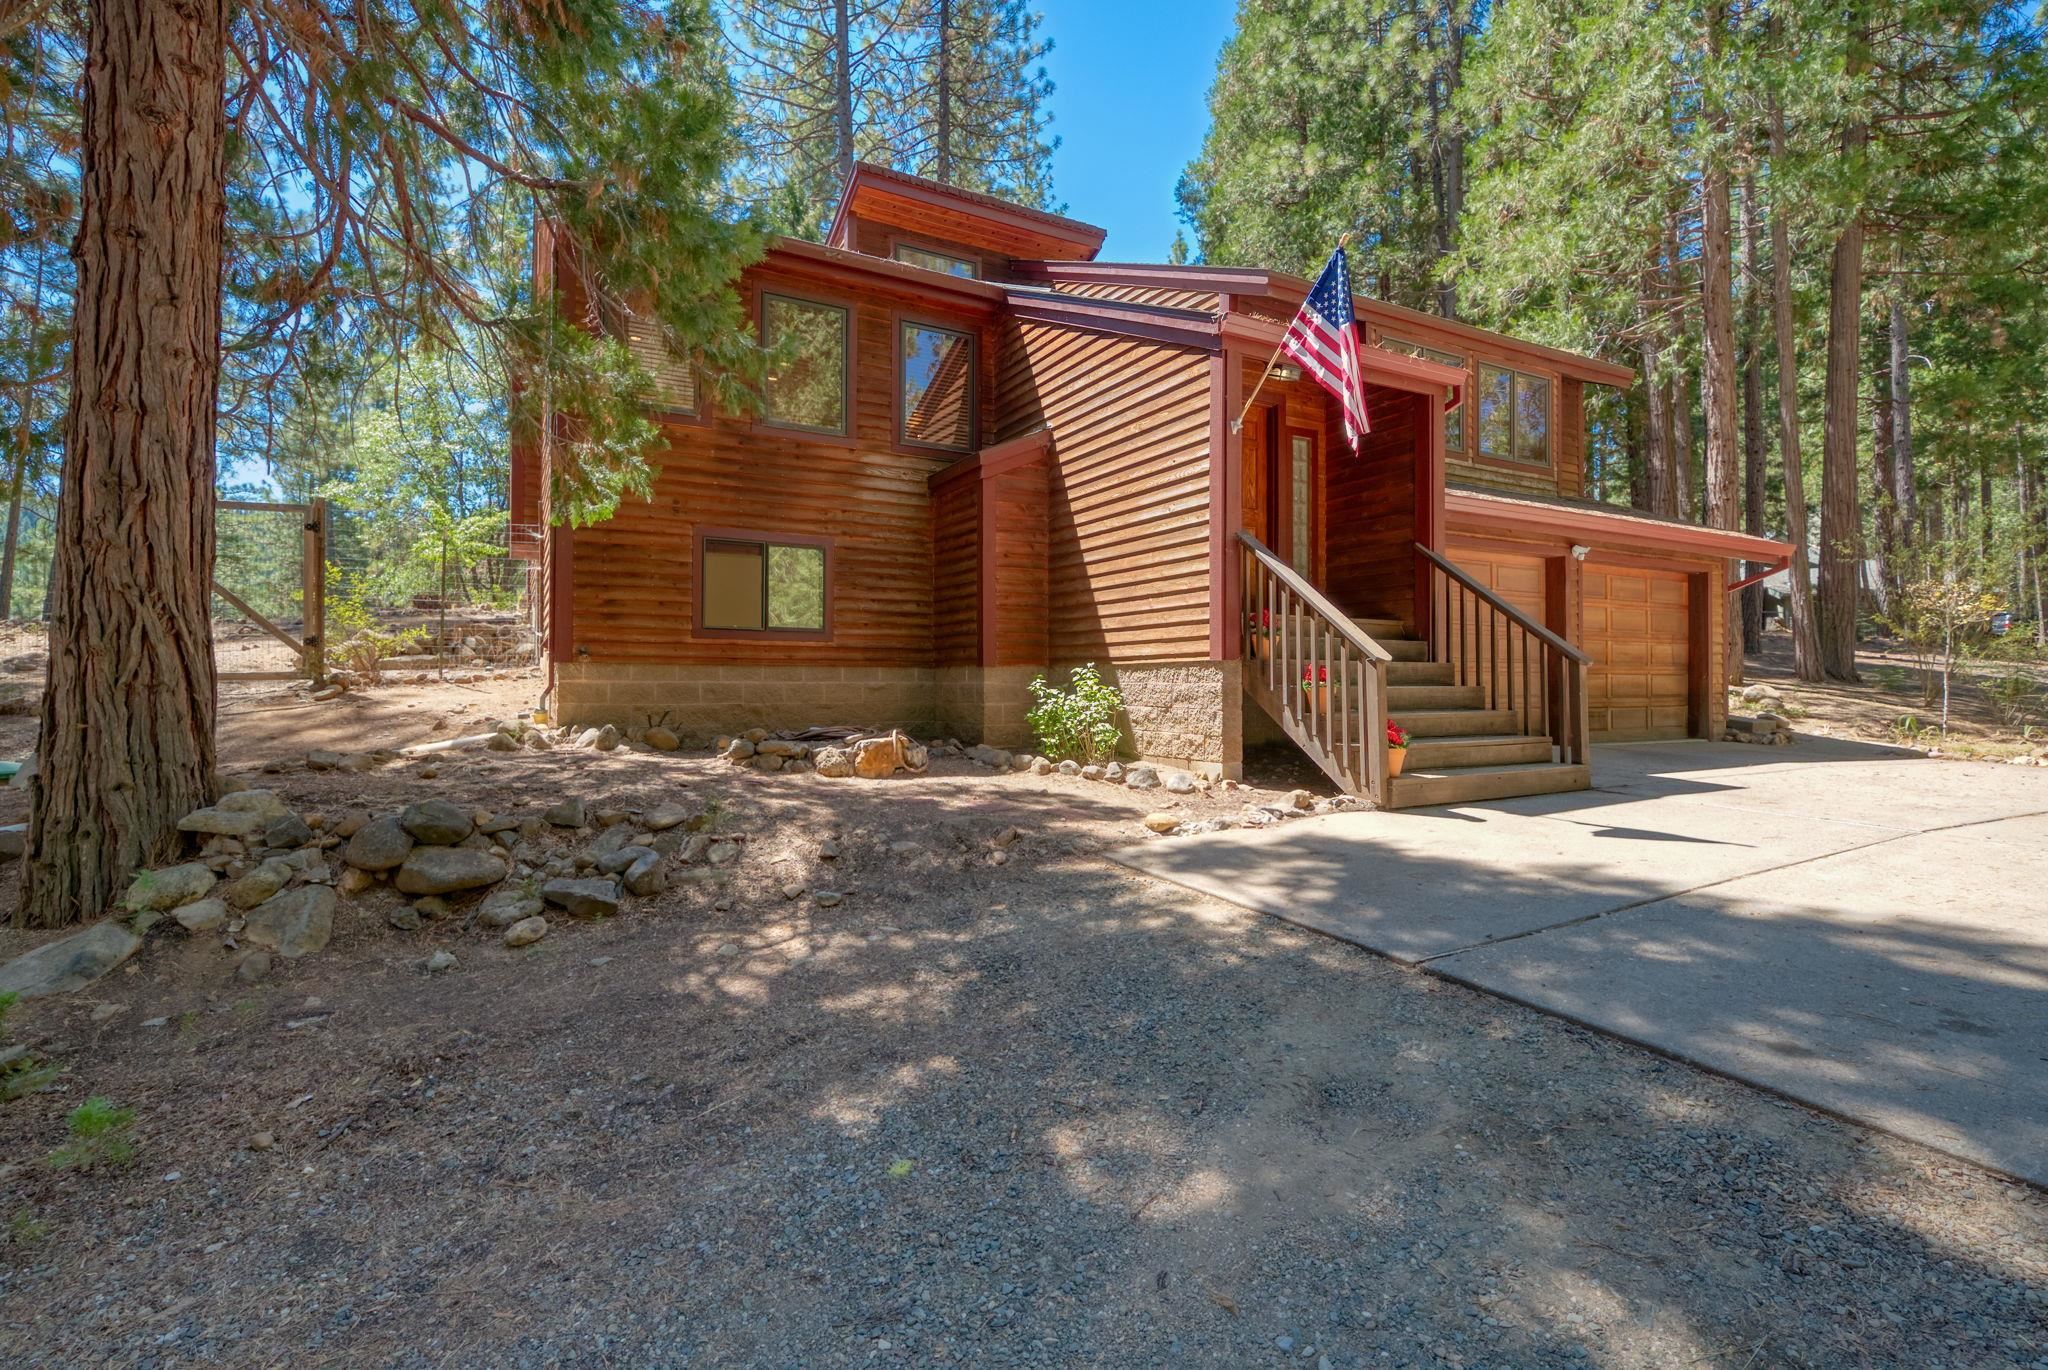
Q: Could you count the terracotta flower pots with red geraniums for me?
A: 3